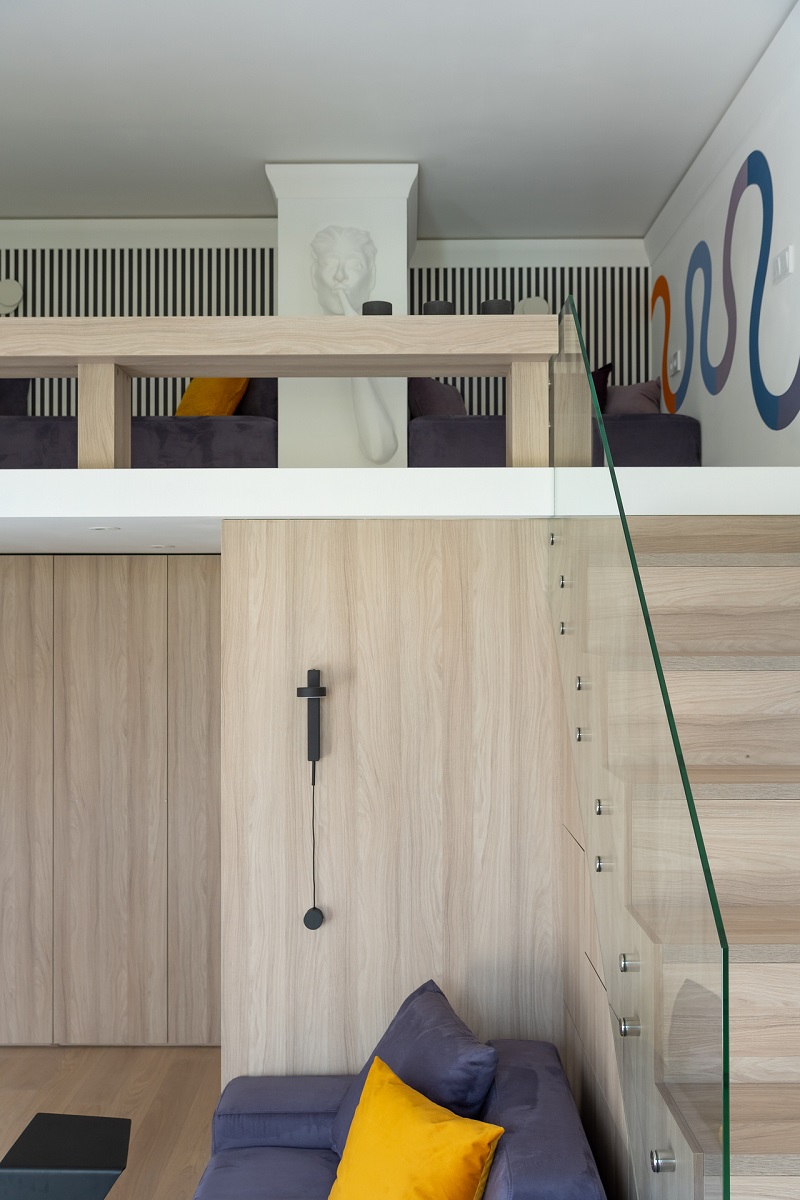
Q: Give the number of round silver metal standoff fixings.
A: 10